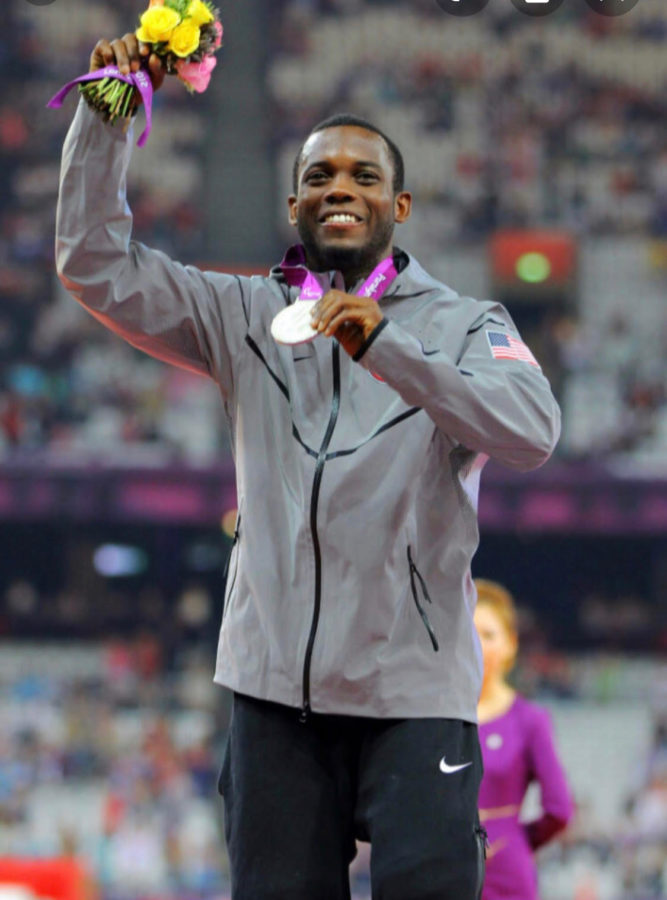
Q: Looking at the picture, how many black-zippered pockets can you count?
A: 2